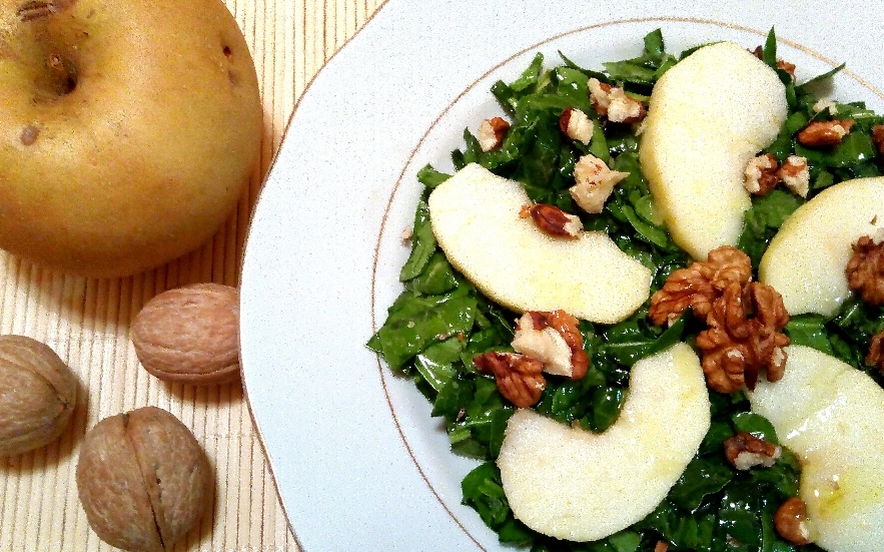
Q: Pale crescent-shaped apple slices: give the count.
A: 5